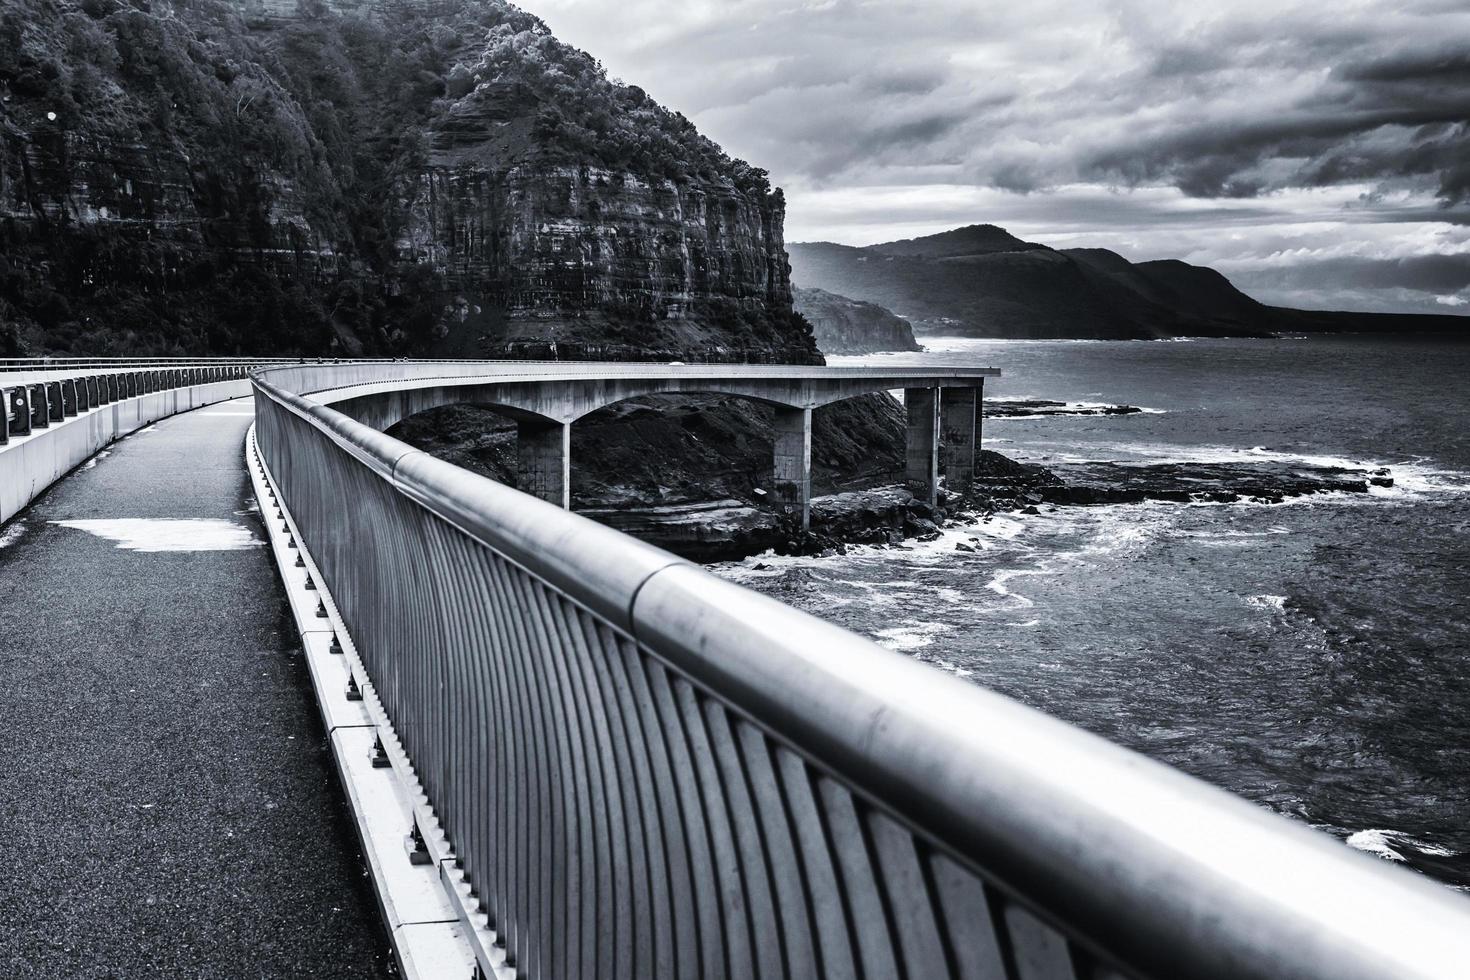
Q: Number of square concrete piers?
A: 4